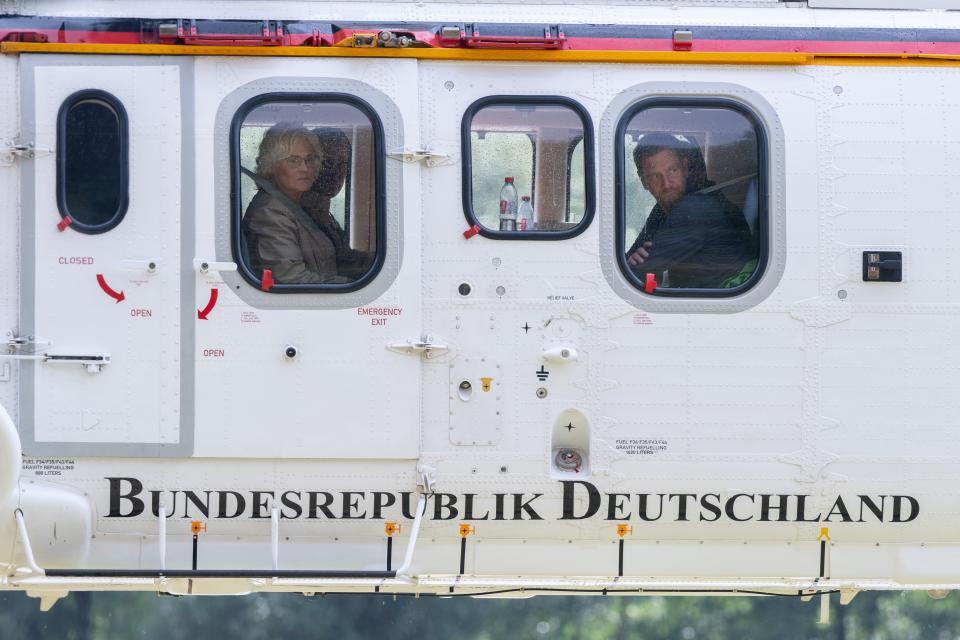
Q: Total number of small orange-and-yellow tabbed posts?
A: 5